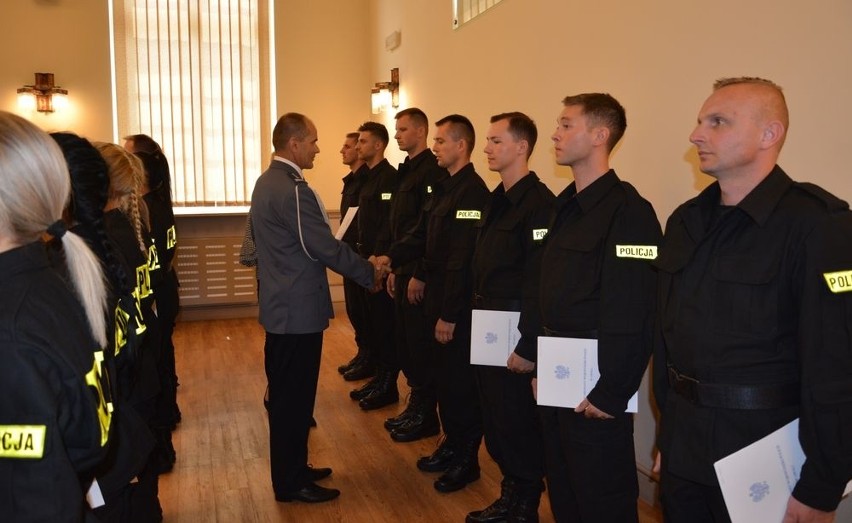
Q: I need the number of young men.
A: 7